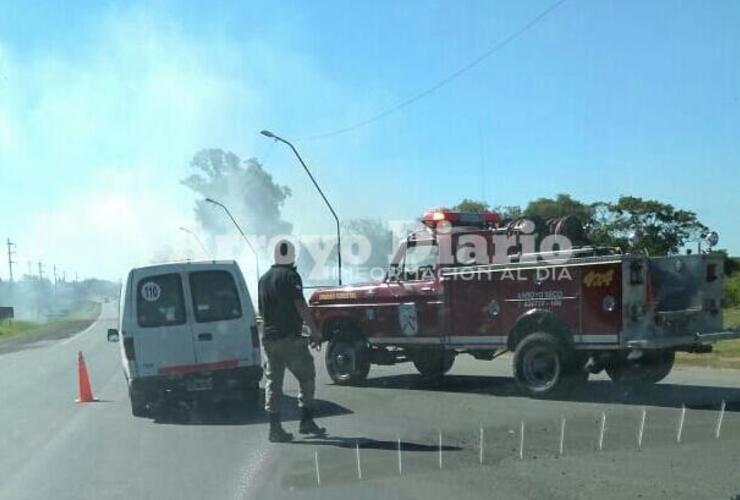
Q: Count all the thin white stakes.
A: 11